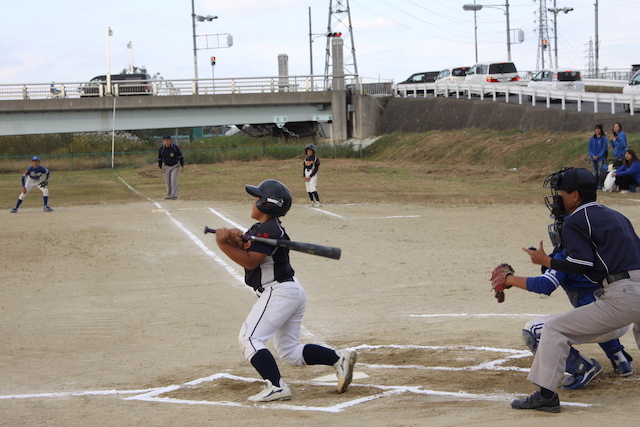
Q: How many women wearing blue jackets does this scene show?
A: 3